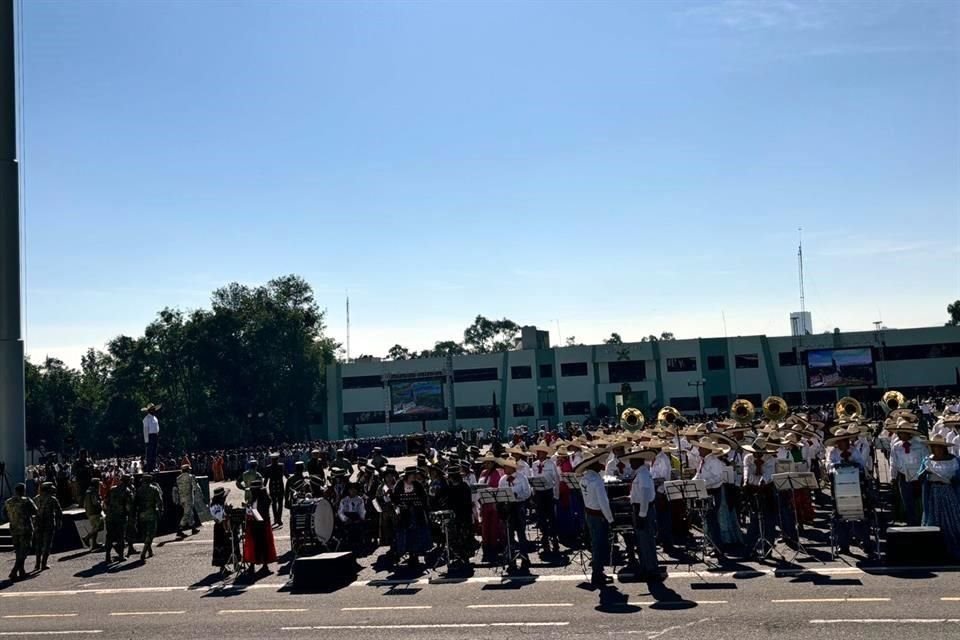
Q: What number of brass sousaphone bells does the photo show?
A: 6